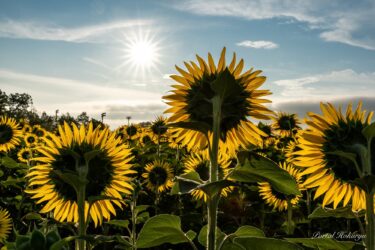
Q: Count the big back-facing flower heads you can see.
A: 3